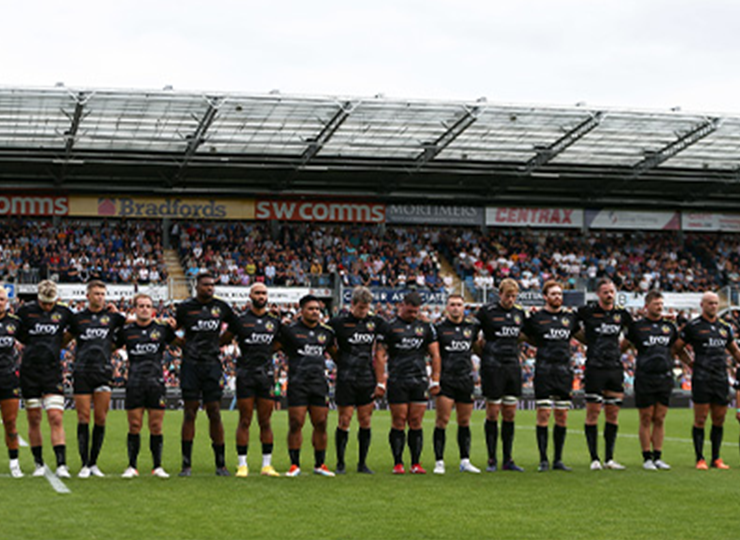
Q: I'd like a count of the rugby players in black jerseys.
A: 15